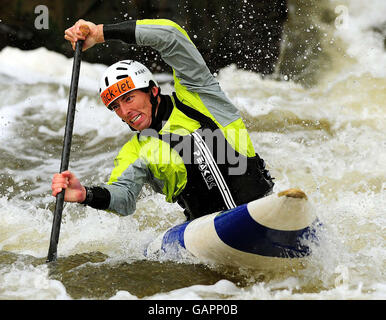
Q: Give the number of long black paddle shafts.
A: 1